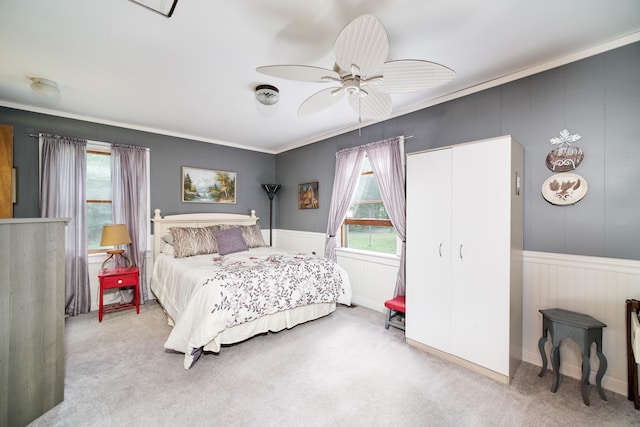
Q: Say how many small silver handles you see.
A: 2